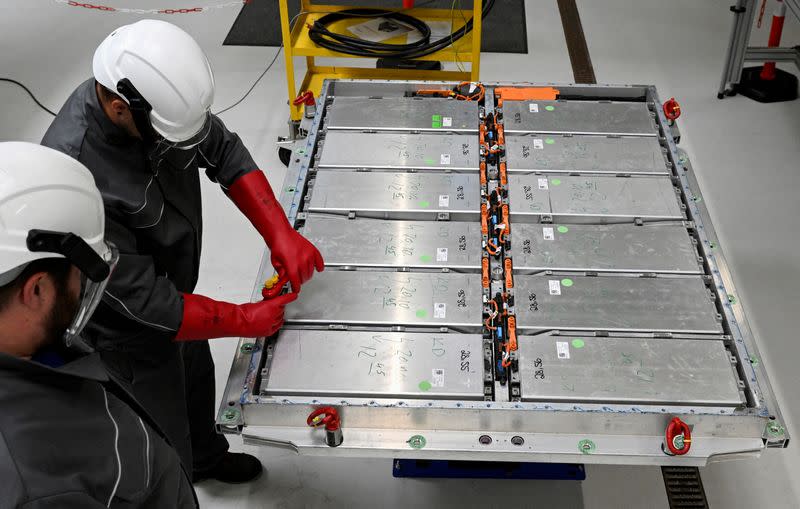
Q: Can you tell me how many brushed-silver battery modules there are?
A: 12